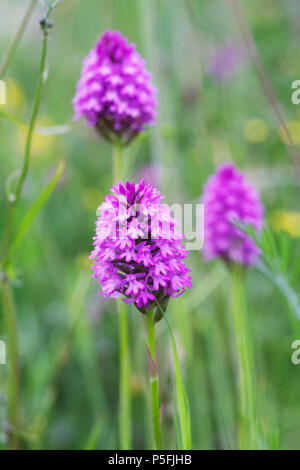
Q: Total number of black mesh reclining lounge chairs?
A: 0